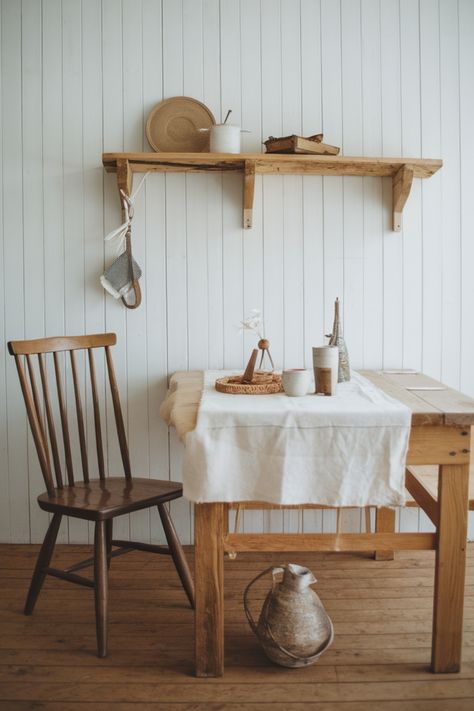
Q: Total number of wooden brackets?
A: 3